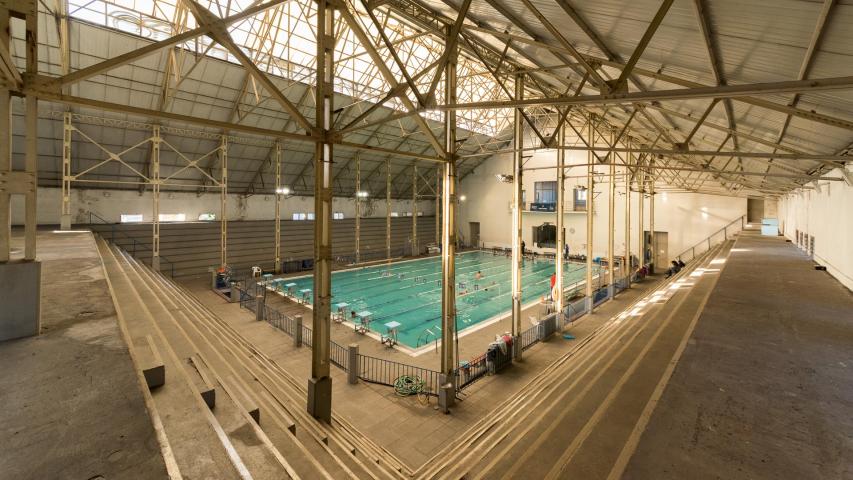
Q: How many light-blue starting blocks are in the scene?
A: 7